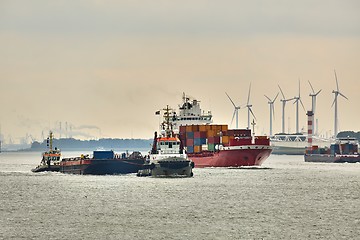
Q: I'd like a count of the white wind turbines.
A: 7